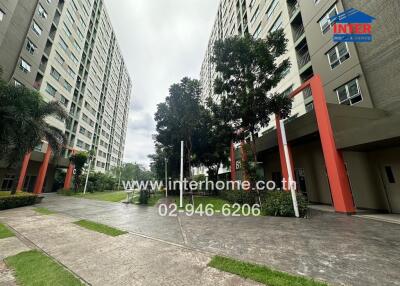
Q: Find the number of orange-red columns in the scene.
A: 7